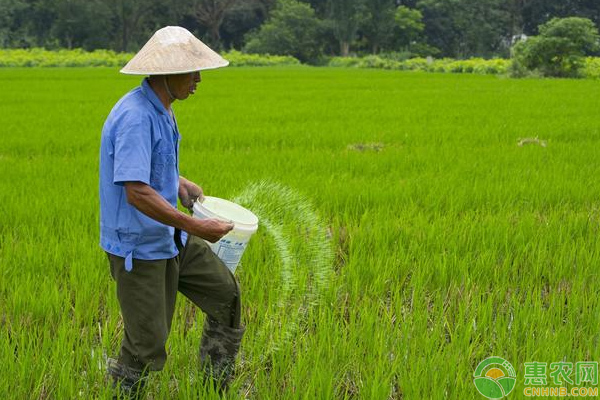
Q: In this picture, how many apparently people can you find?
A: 1